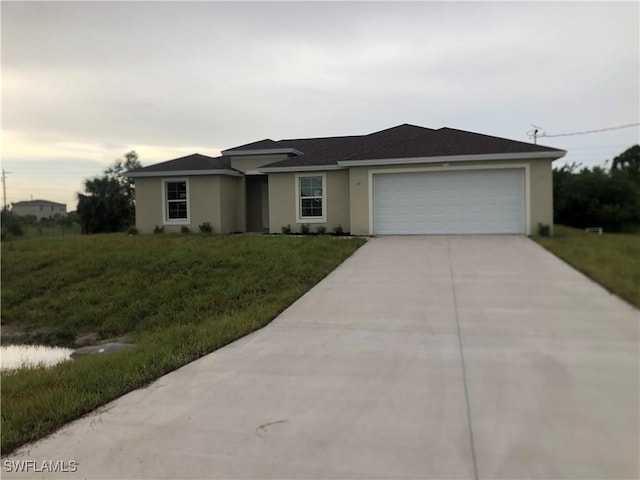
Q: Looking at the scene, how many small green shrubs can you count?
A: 9